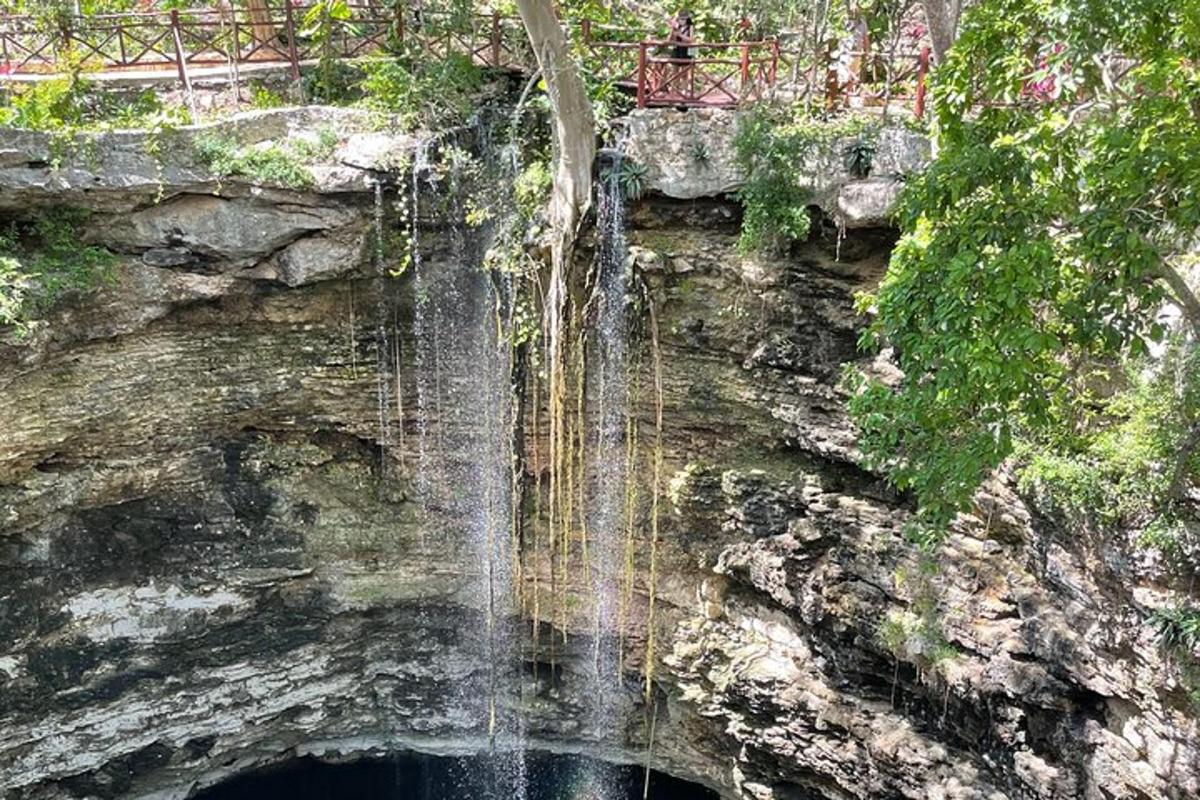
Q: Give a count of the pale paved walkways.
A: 1